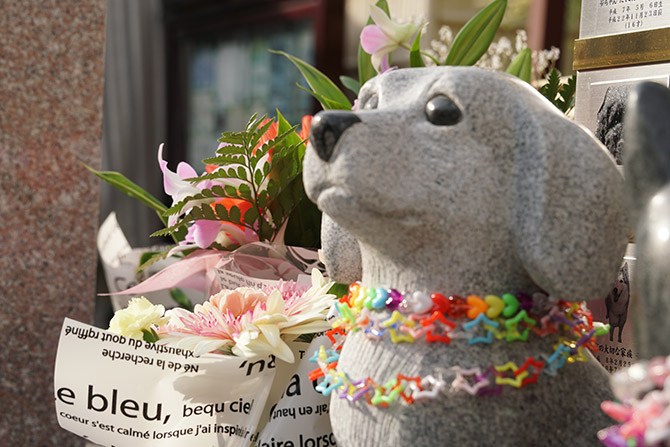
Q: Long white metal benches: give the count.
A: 0